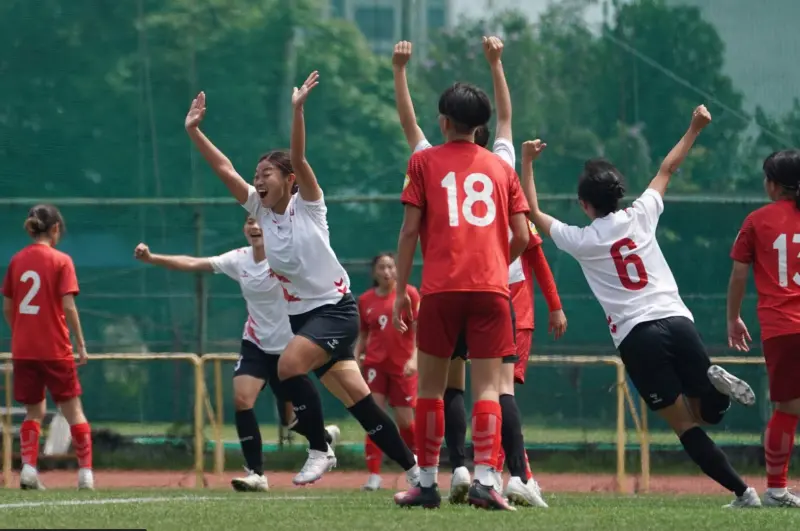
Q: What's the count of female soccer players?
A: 9